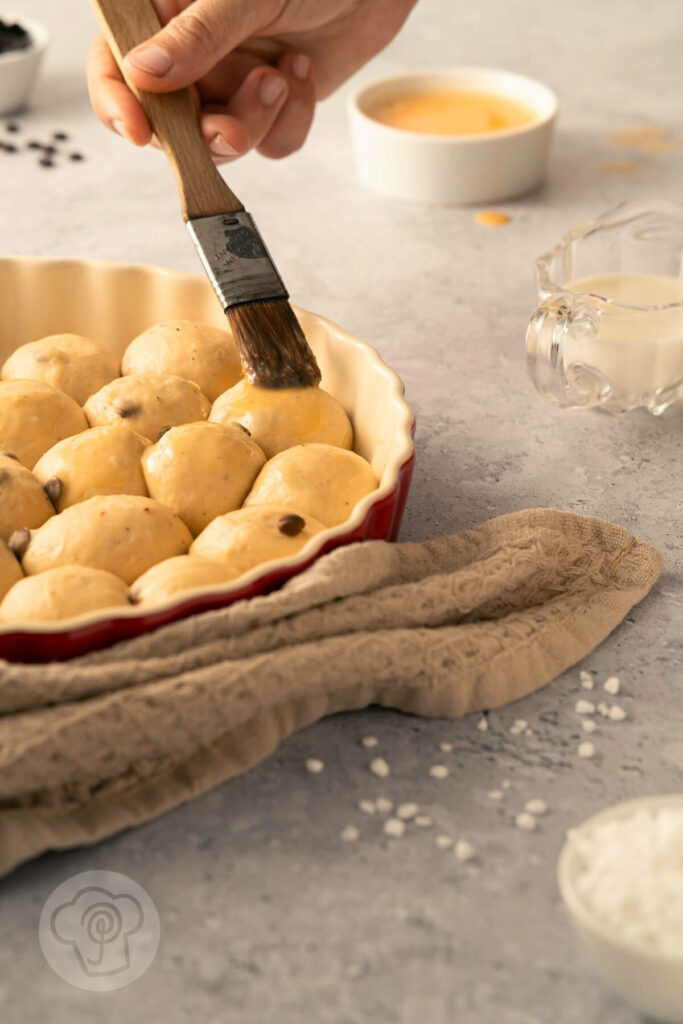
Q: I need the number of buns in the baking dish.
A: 14